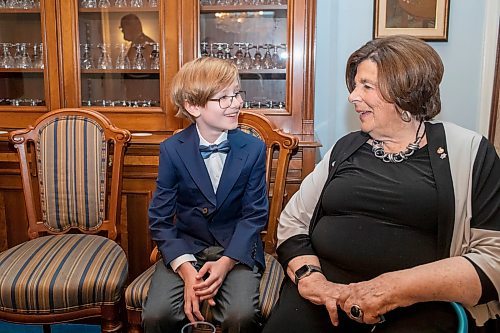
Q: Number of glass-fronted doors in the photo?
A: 3